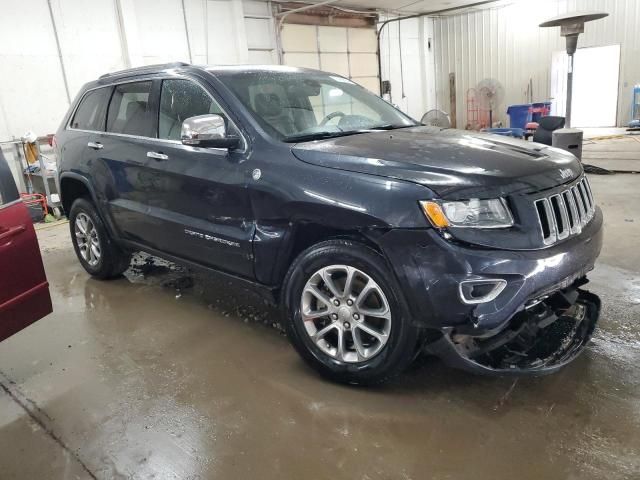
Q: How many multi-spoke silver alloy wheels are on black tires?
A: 2